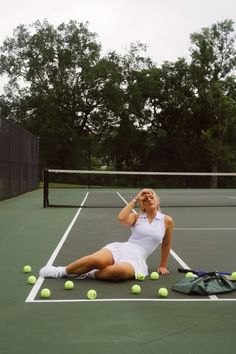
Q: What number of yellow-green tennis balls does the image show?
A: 11